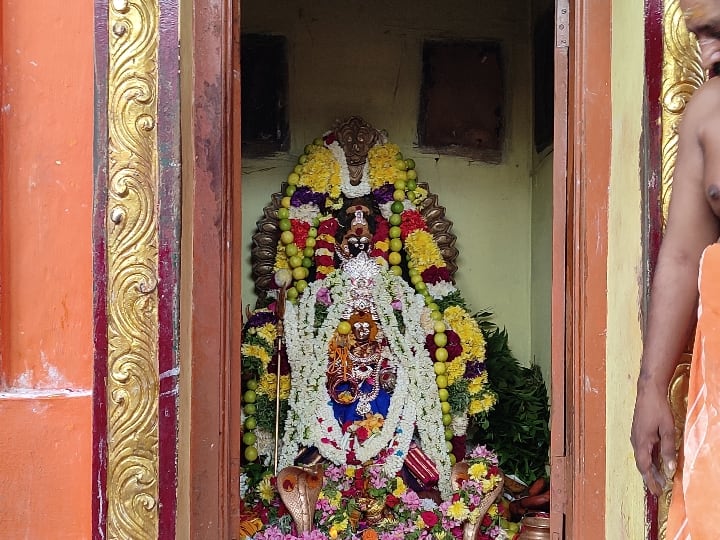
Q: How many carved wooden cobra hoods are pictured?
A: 2